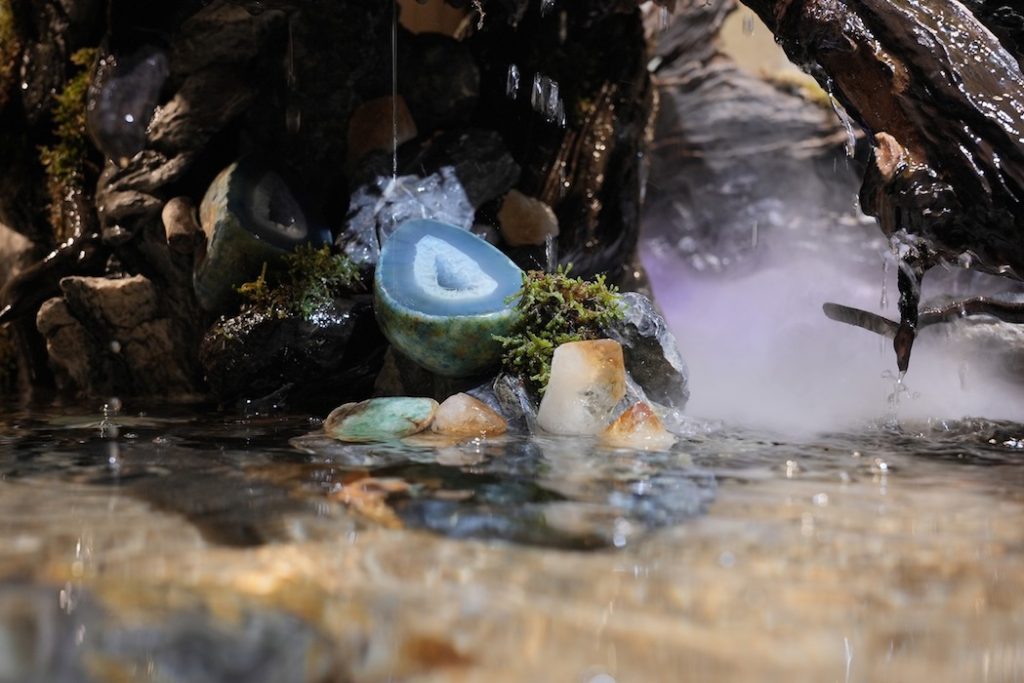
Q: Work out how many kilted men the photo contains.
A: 0